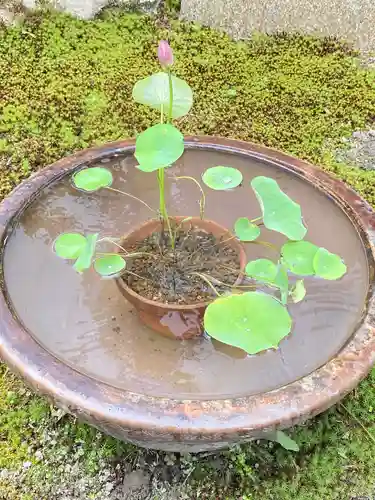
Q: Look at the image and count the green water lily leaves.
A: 15